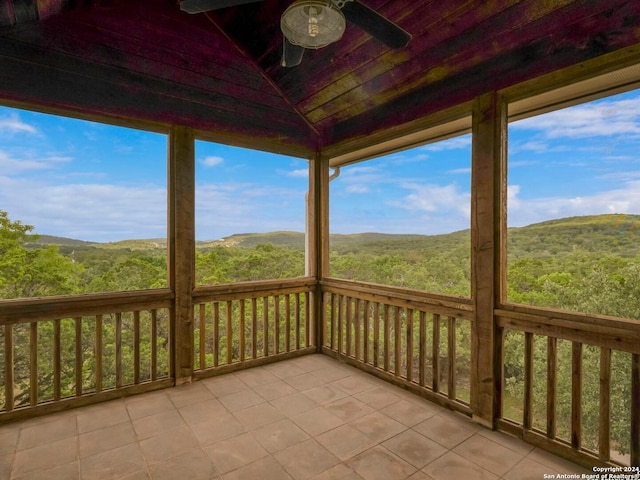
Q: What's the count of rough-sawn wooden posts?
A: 3